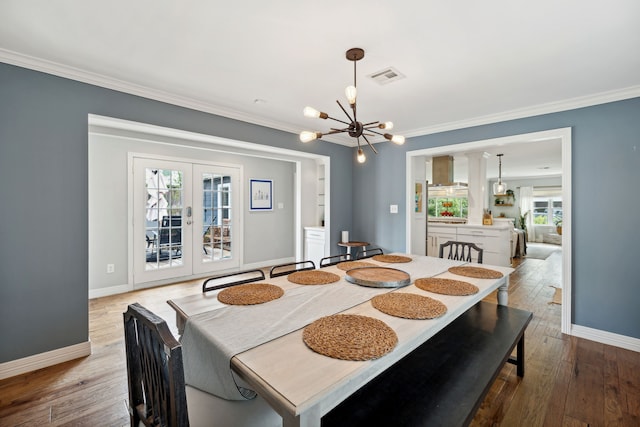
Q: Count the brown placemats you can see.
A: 8